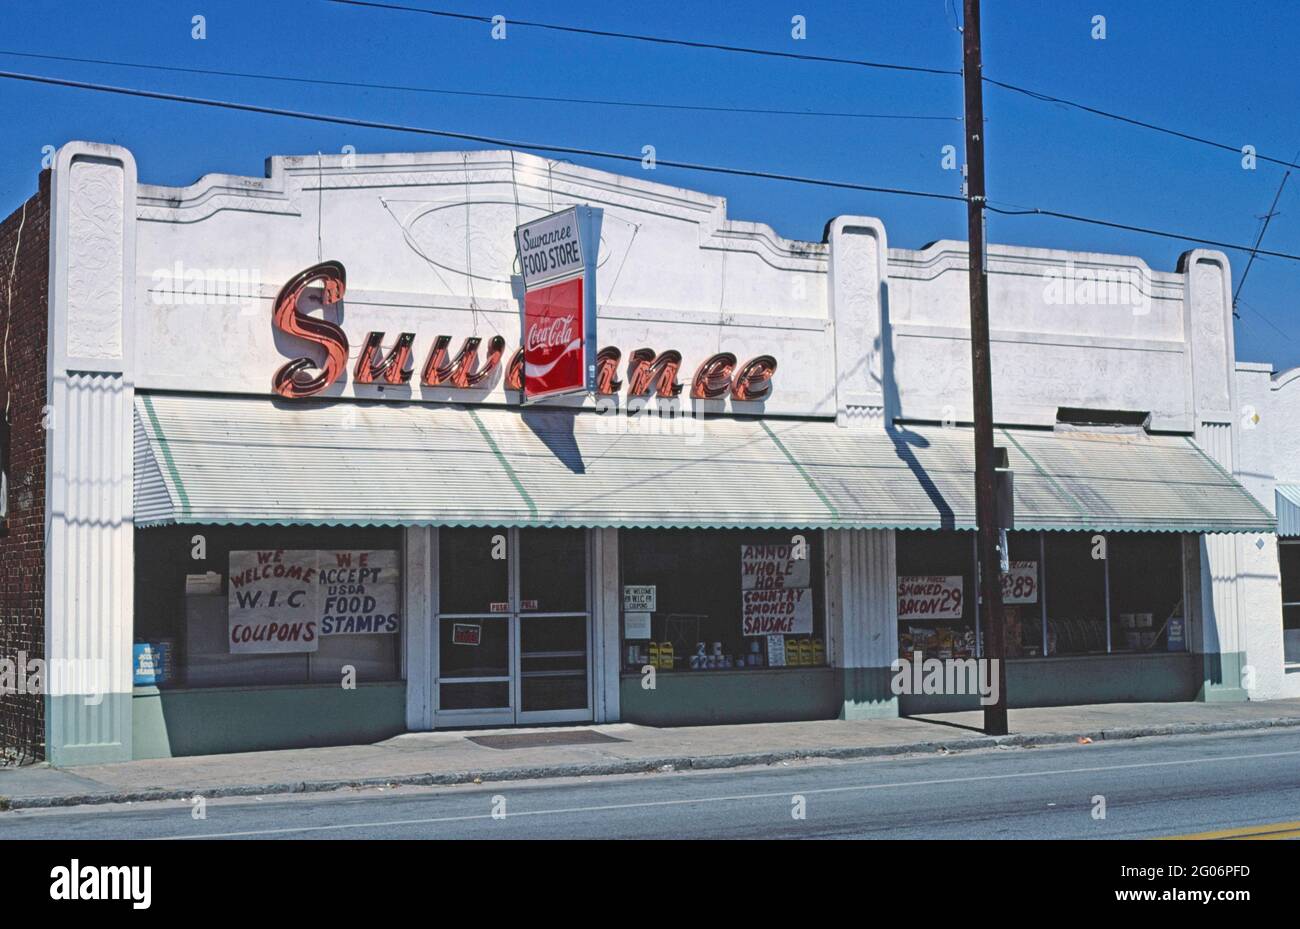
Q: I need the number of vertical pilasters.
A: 3